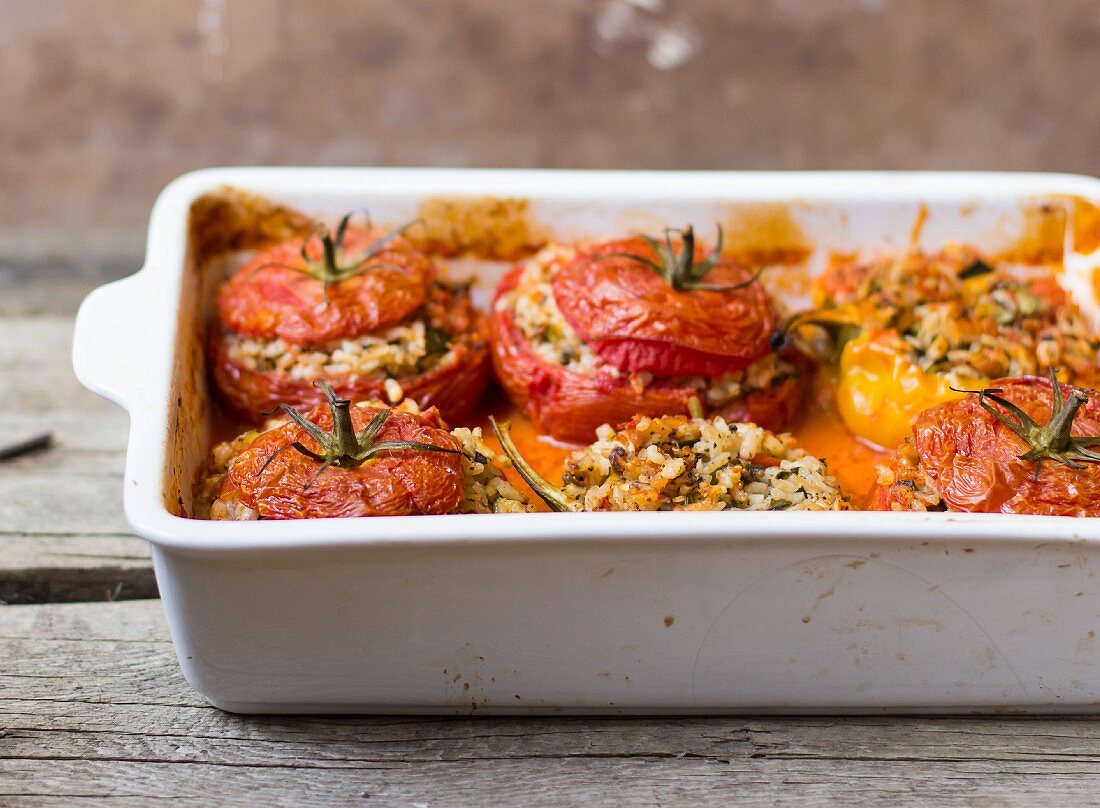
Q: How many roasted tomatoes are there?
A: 4